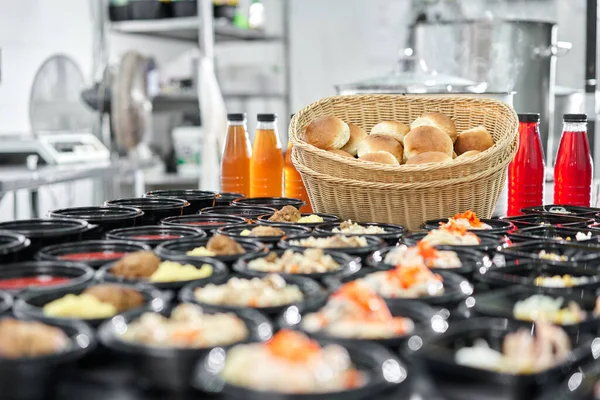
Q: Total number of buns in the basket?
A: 11